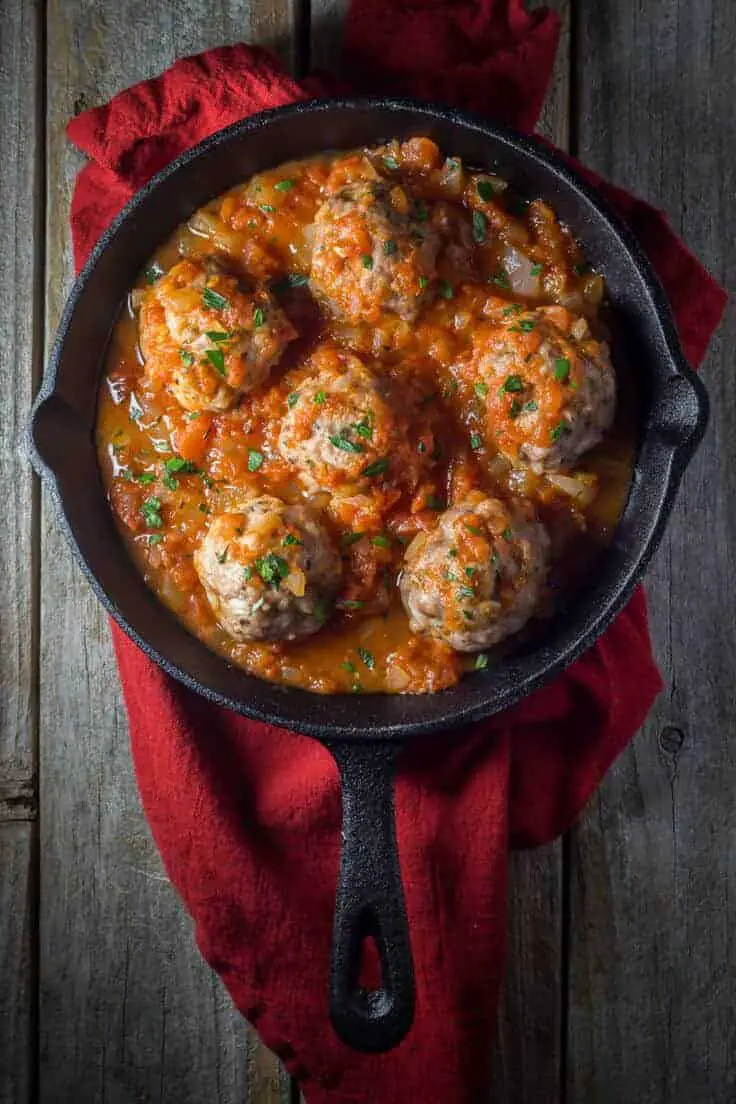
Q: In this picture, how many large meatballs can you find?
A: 6